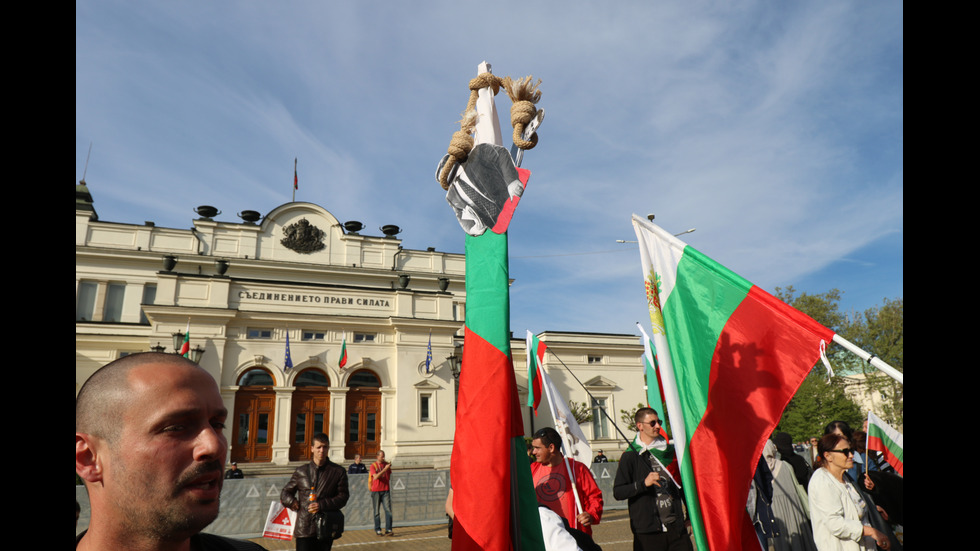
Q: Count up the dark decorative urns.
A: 8